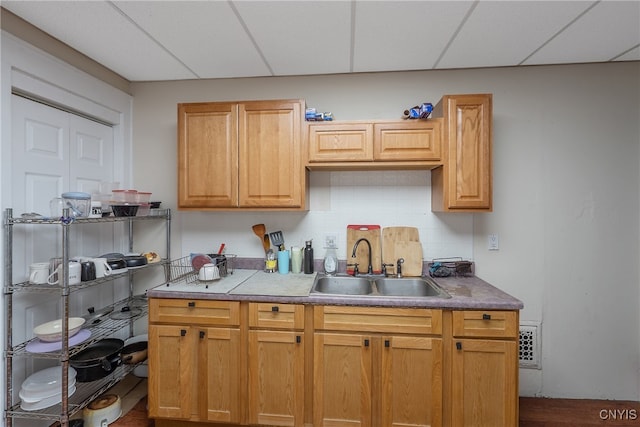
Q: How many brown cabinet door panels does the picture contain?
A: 11